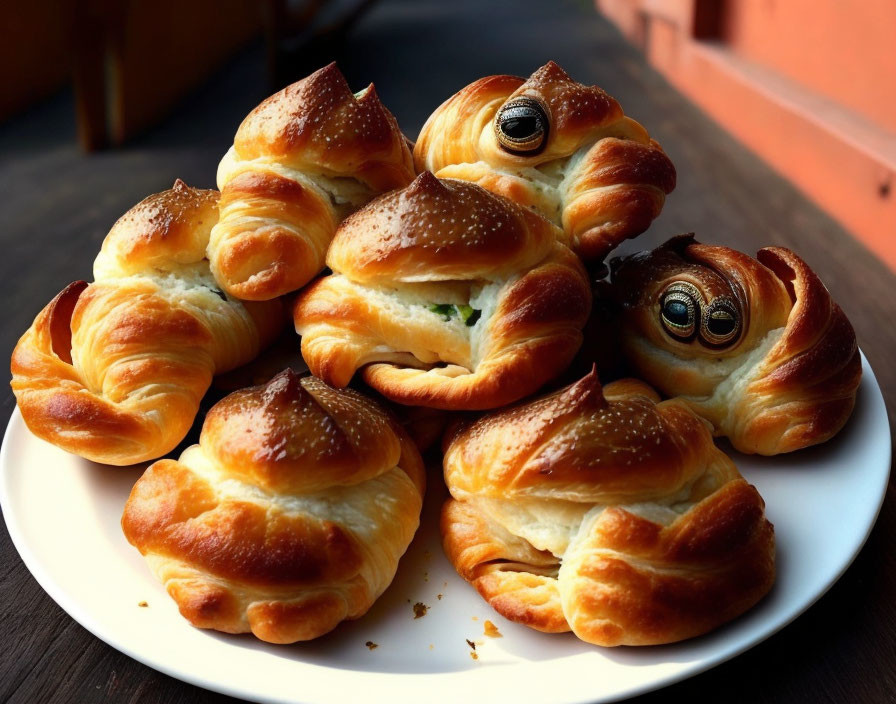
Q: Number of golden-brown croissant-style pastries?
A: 7